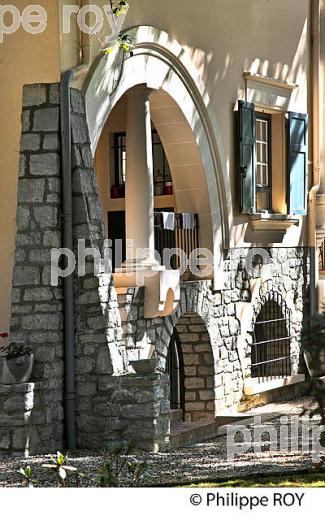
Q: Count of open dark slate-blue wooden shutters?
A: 2